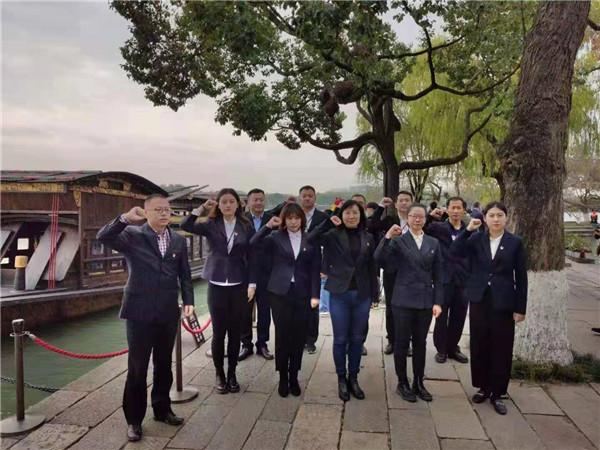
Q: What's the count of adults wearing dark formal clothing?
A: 11